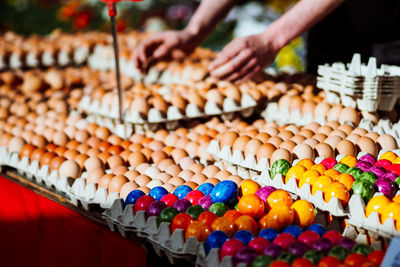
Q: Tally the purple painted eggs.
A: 14